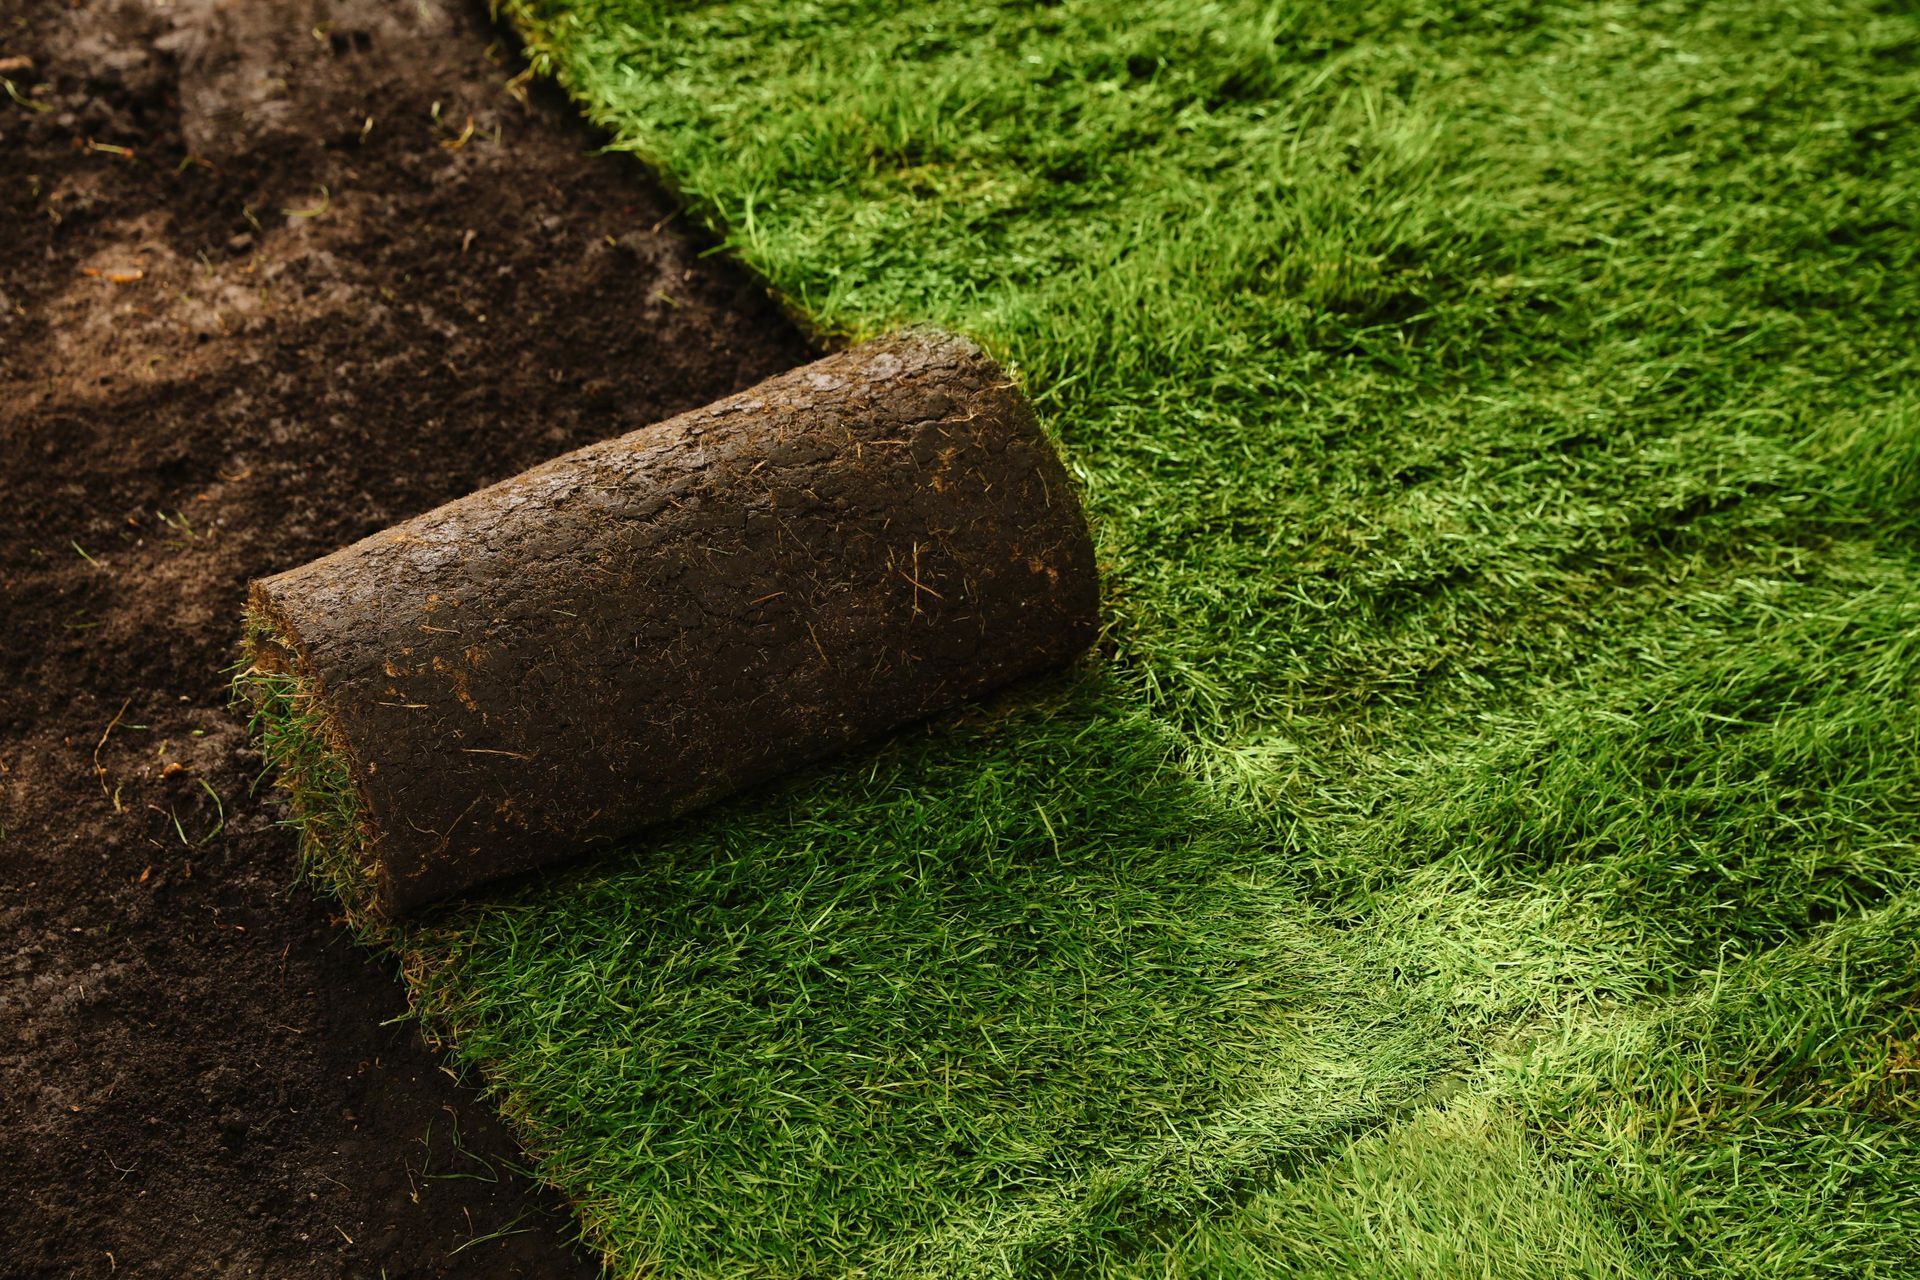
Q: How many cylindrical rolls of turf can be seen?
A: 1